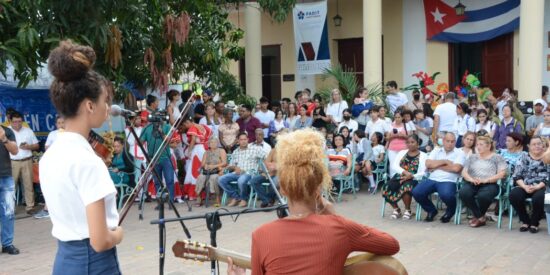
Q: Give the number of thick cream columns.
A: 3